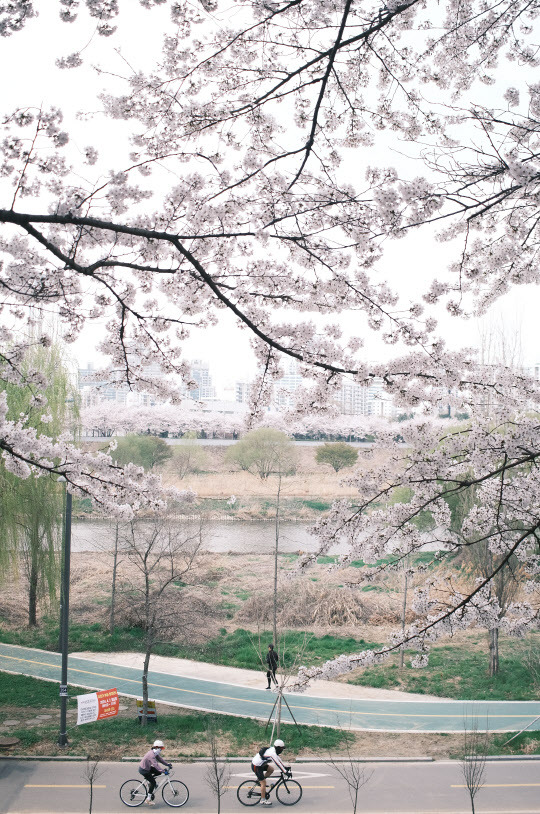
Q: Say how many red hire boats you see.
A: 0